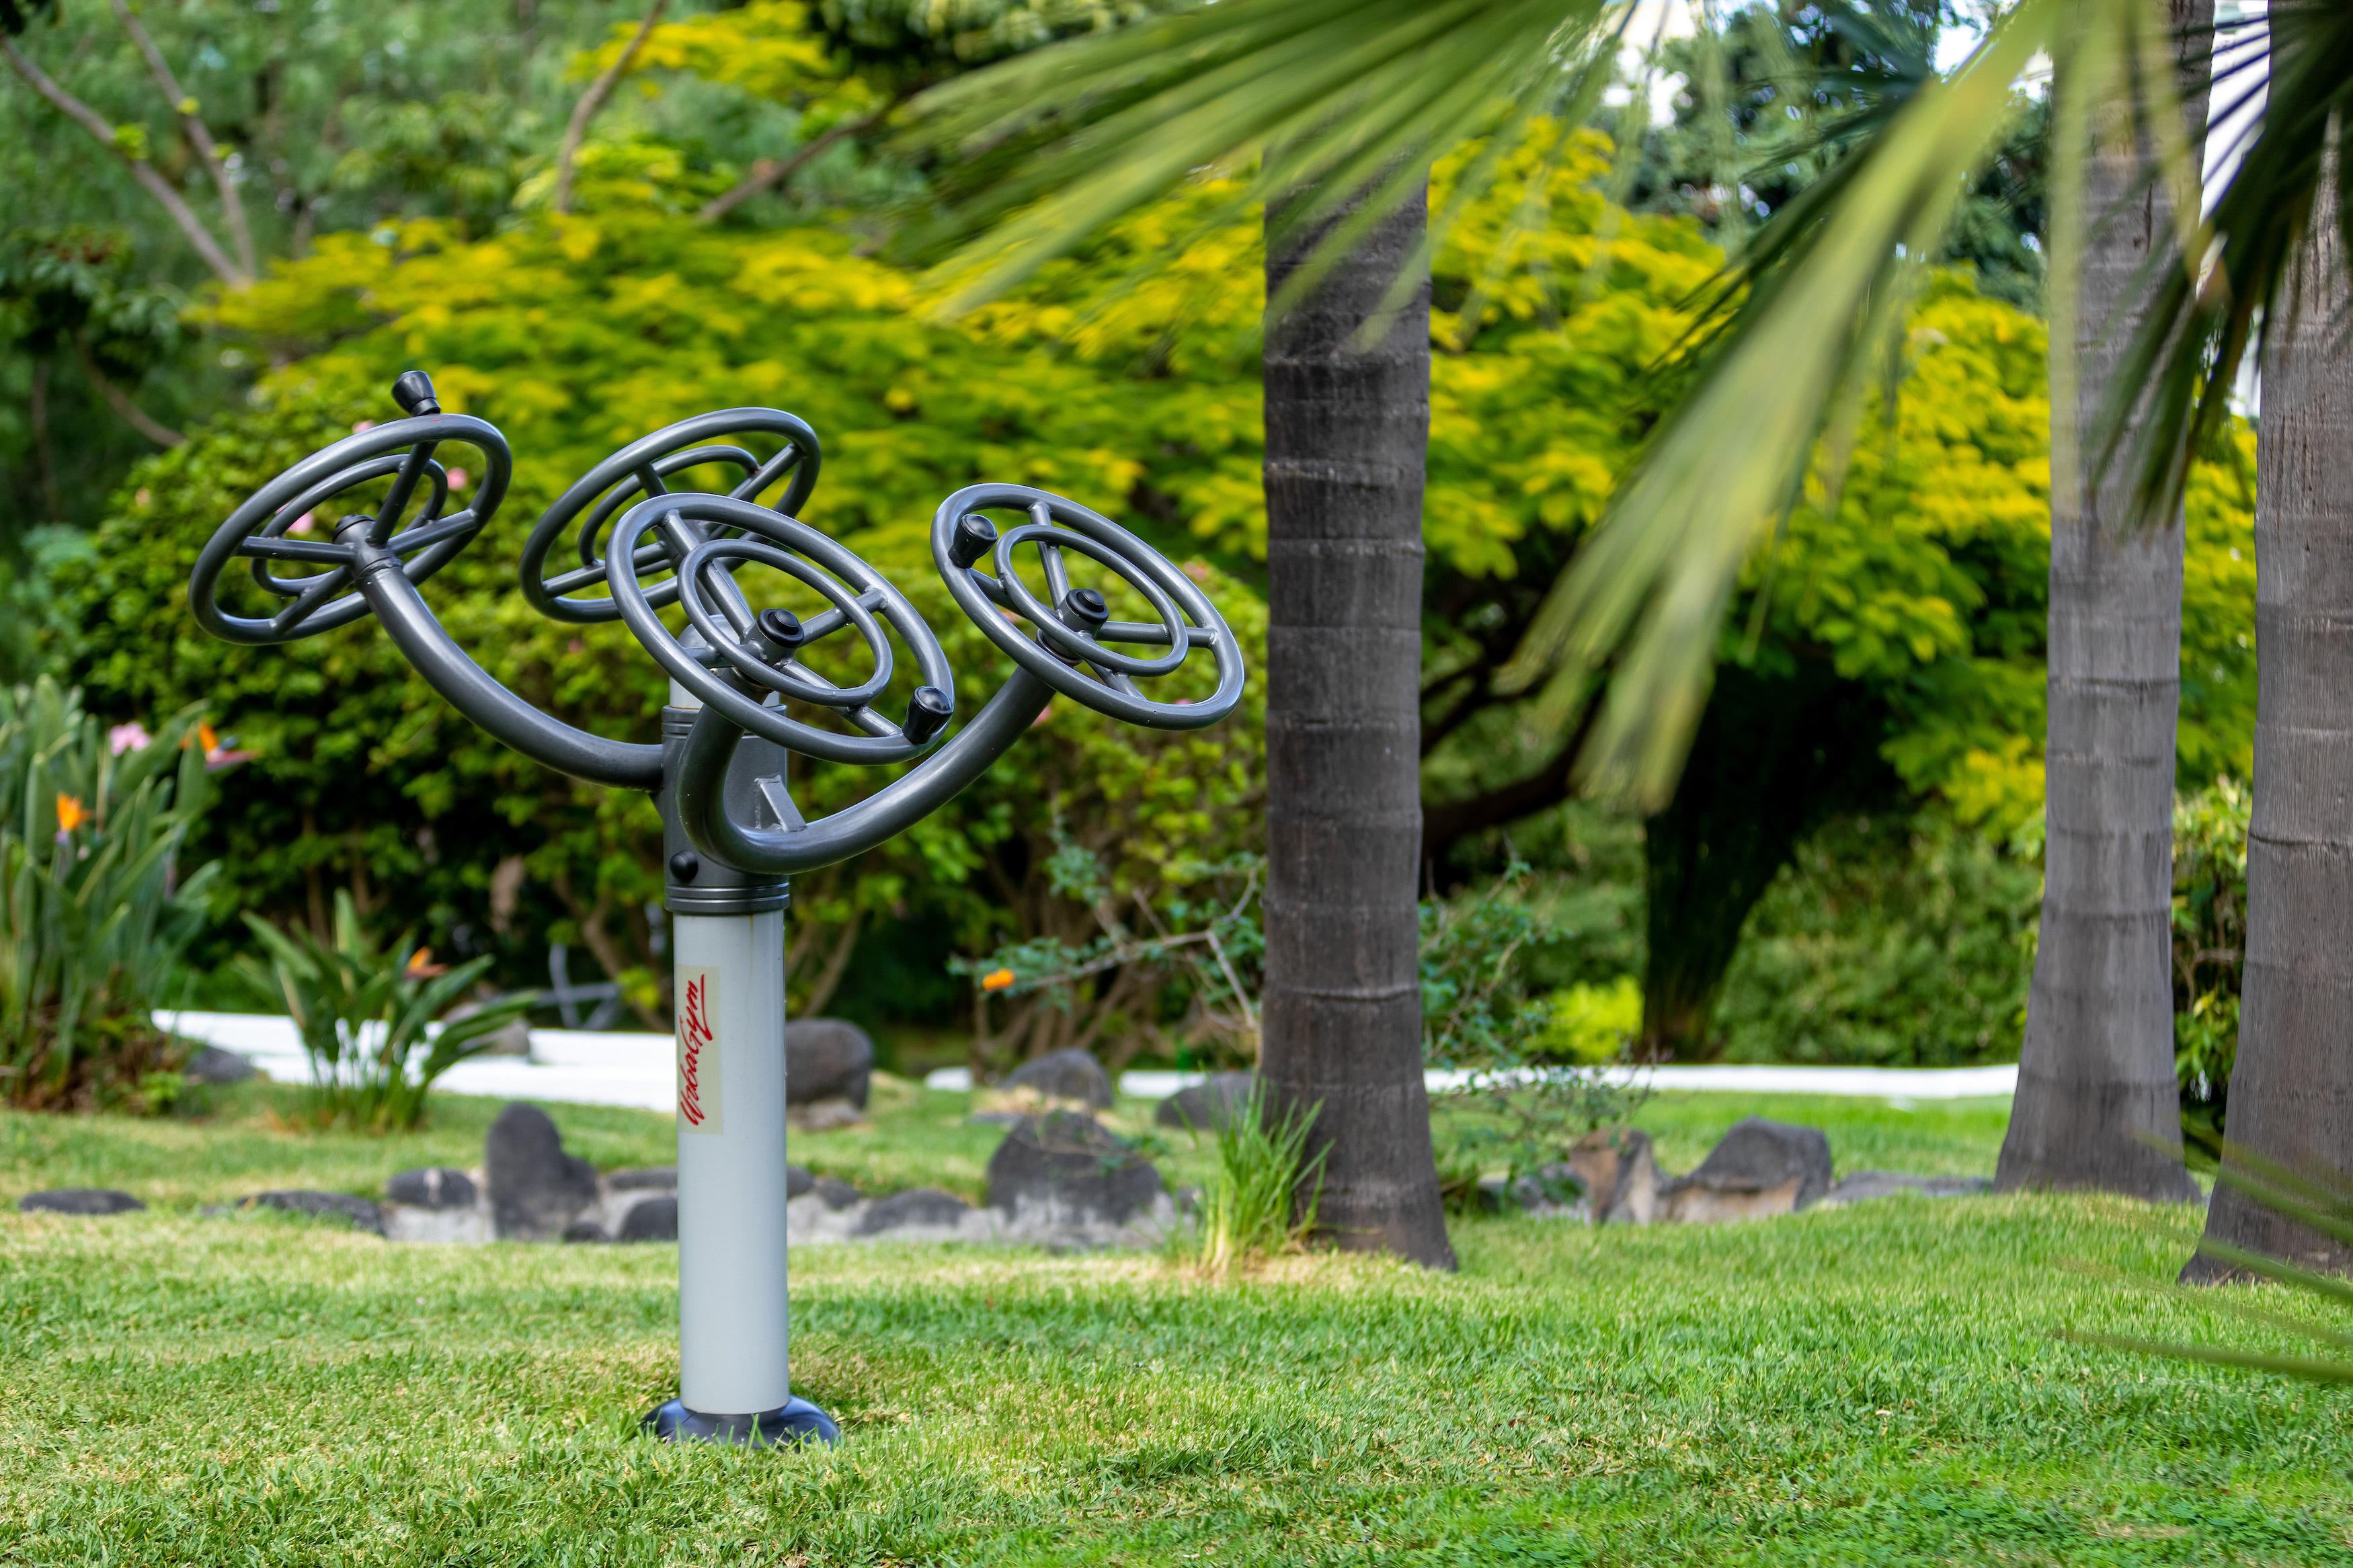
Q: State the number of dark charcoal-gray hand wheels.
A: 4